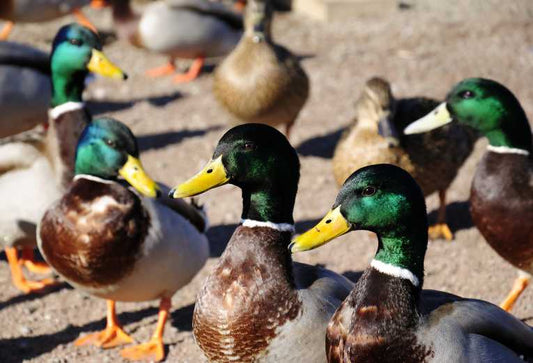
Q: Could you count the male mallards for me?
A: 5